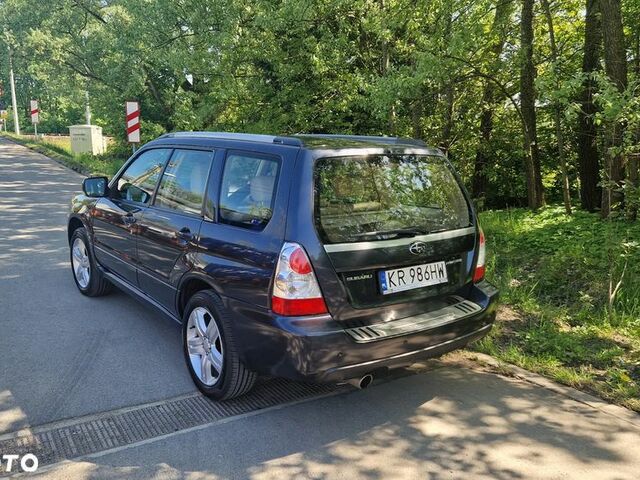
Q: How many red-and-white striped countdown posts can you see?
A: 2